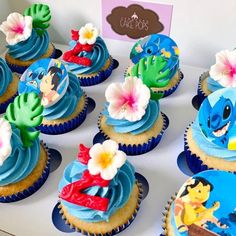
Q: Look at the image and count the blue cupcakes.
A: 11